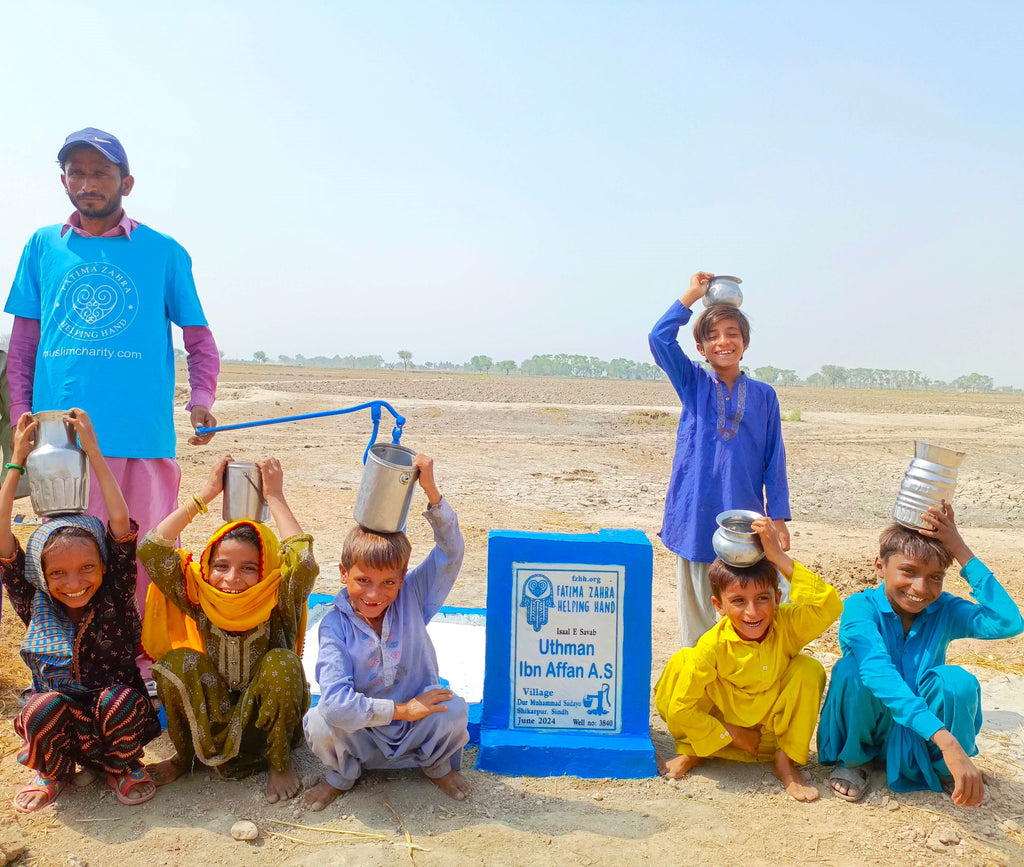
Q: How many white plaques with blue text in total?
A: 1